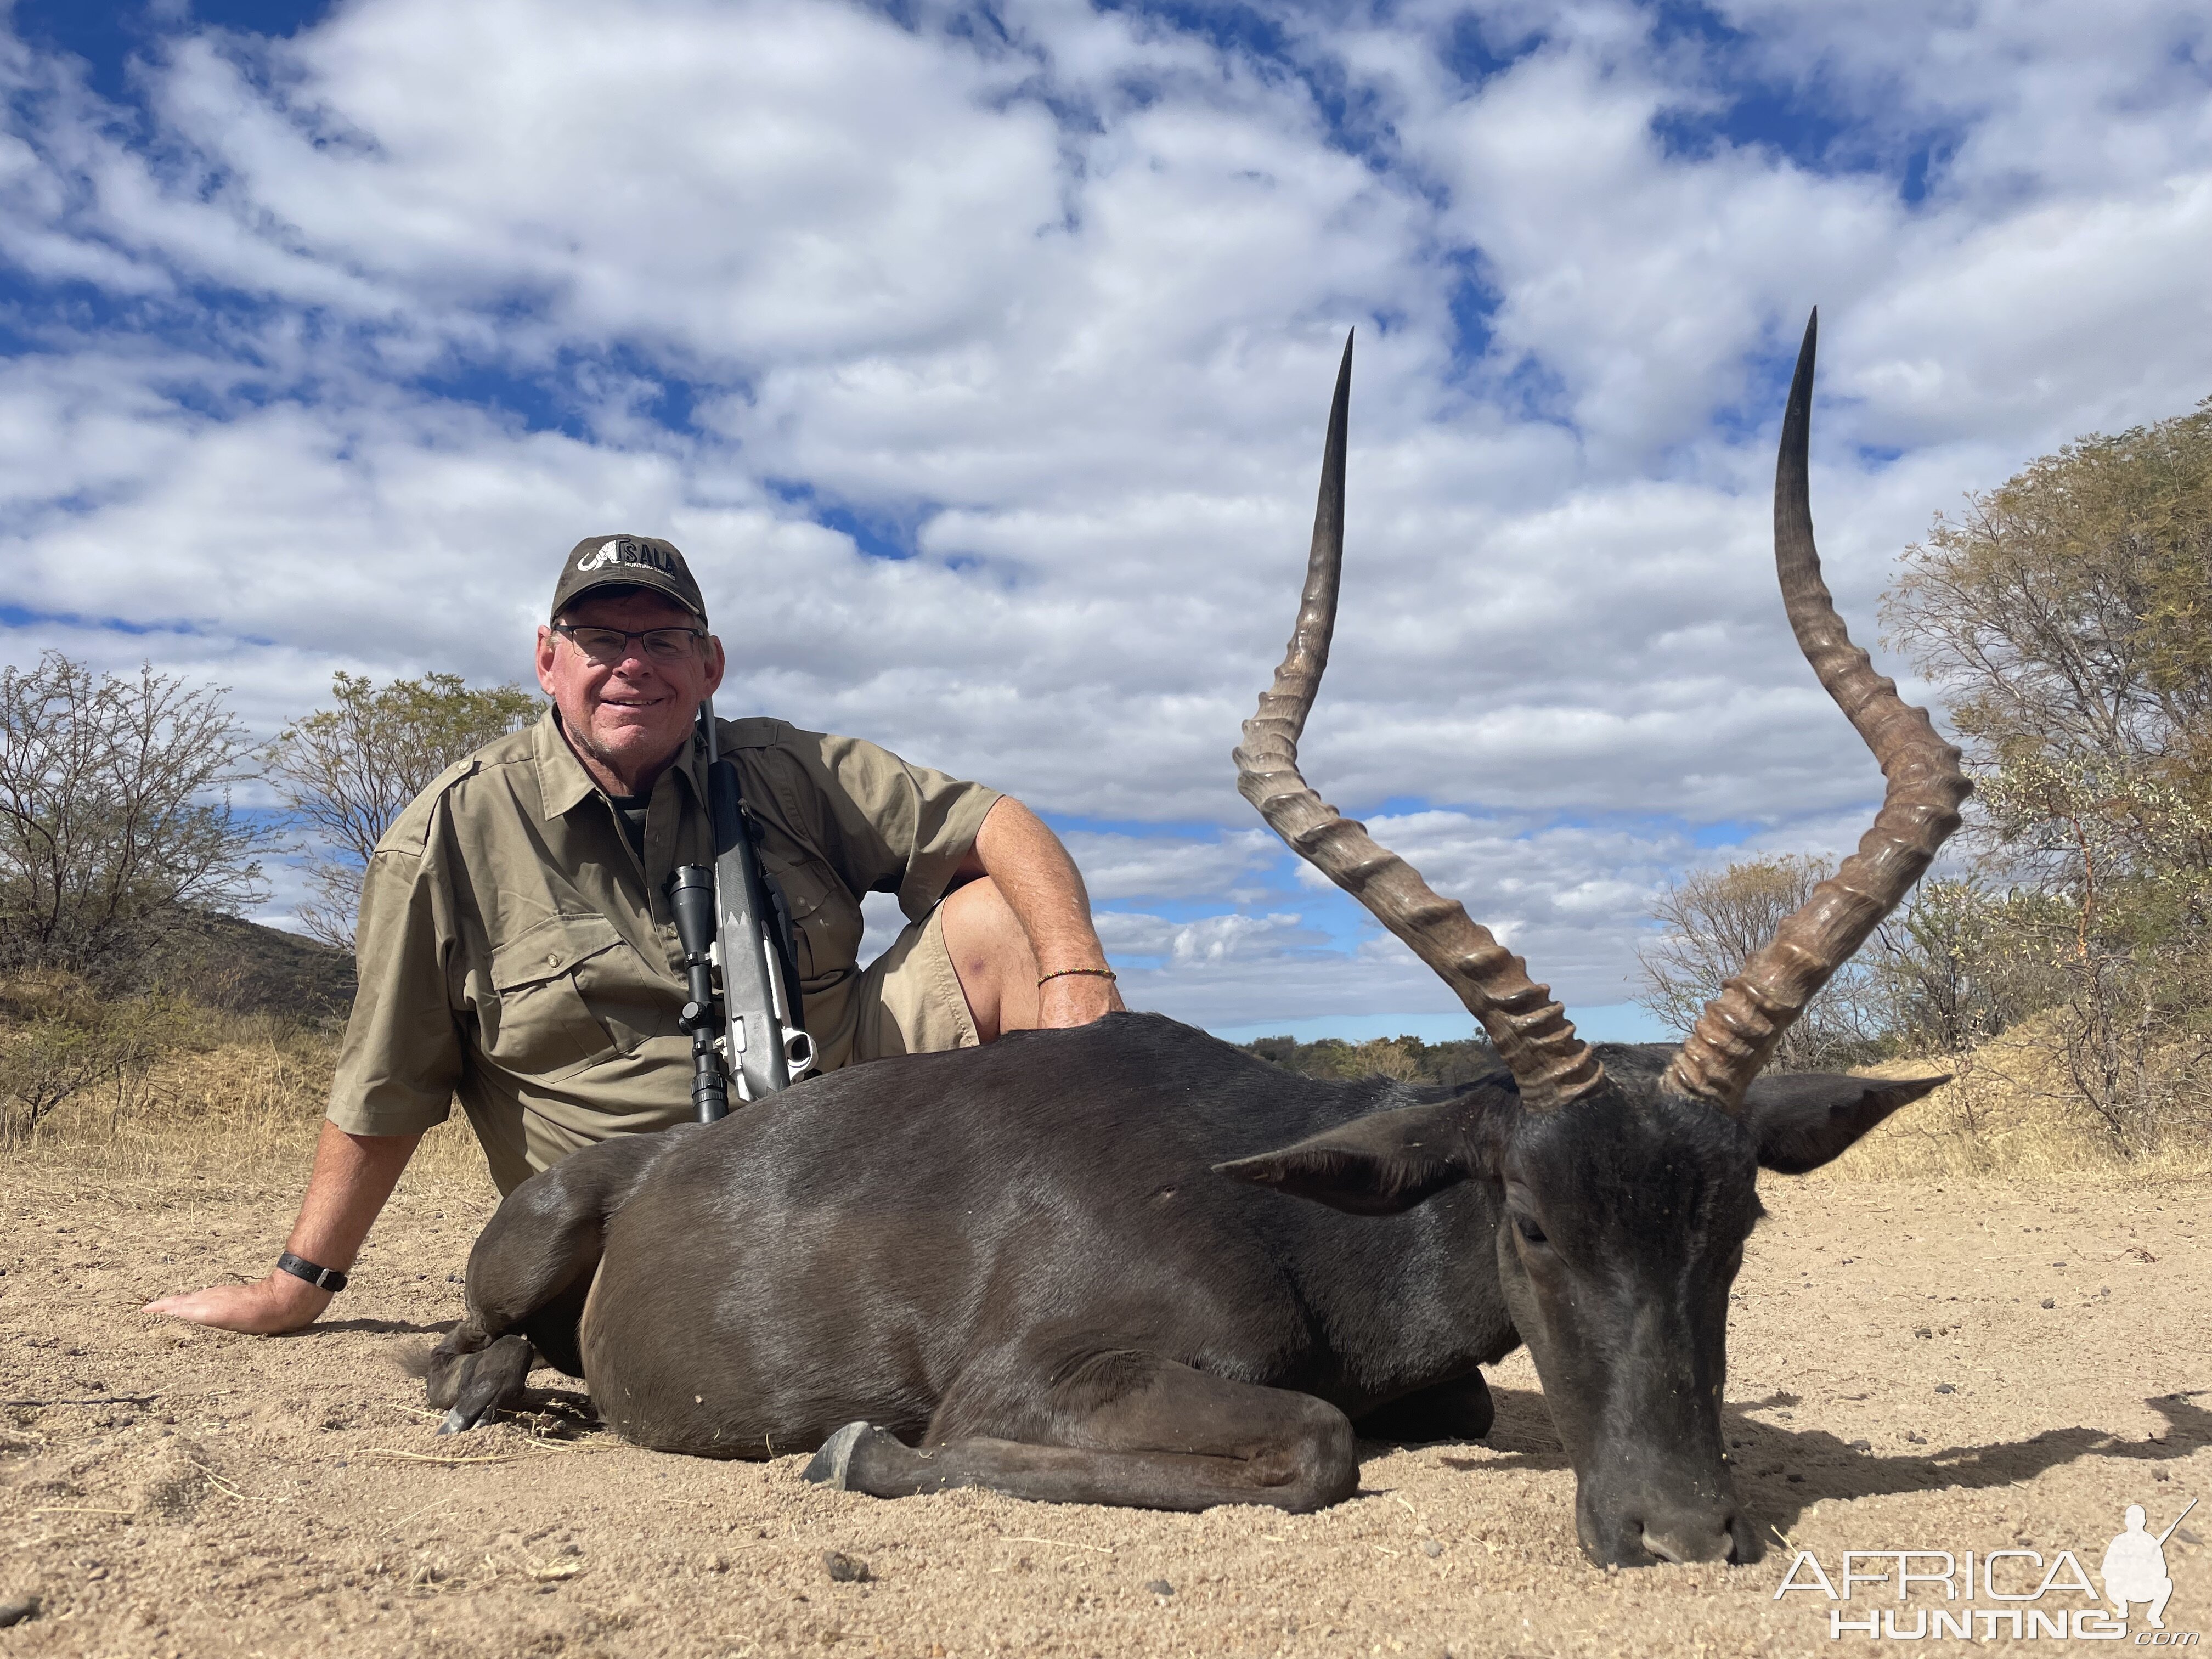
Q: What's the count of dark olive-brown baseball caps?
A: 1